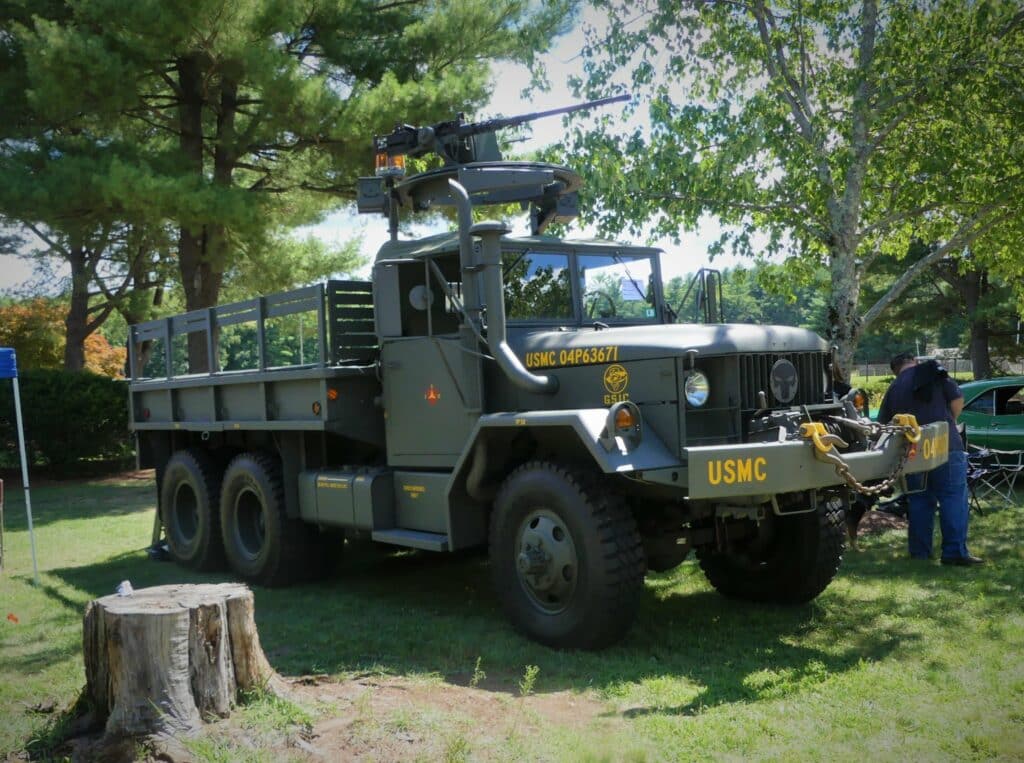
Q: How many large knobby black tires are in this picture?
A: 4